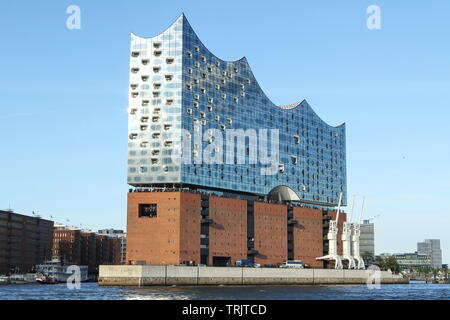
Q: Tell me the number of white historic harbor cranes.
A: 3